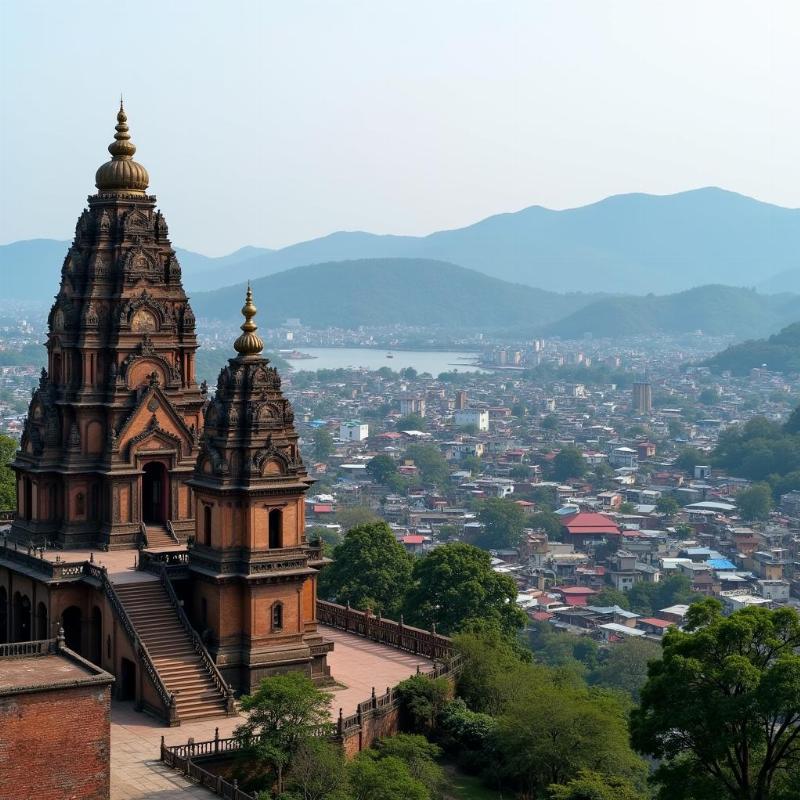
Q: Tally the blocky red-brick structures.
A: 1